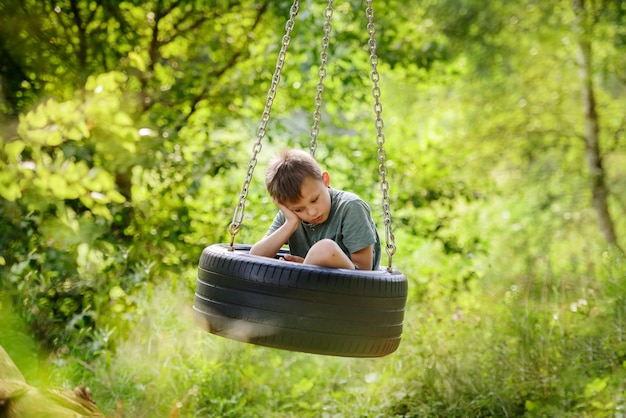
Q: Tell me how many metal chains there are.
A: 3